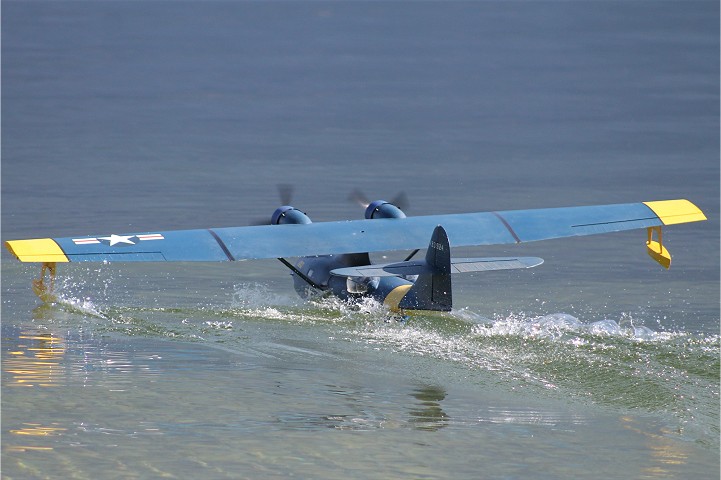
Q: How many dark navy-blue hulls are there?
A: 1